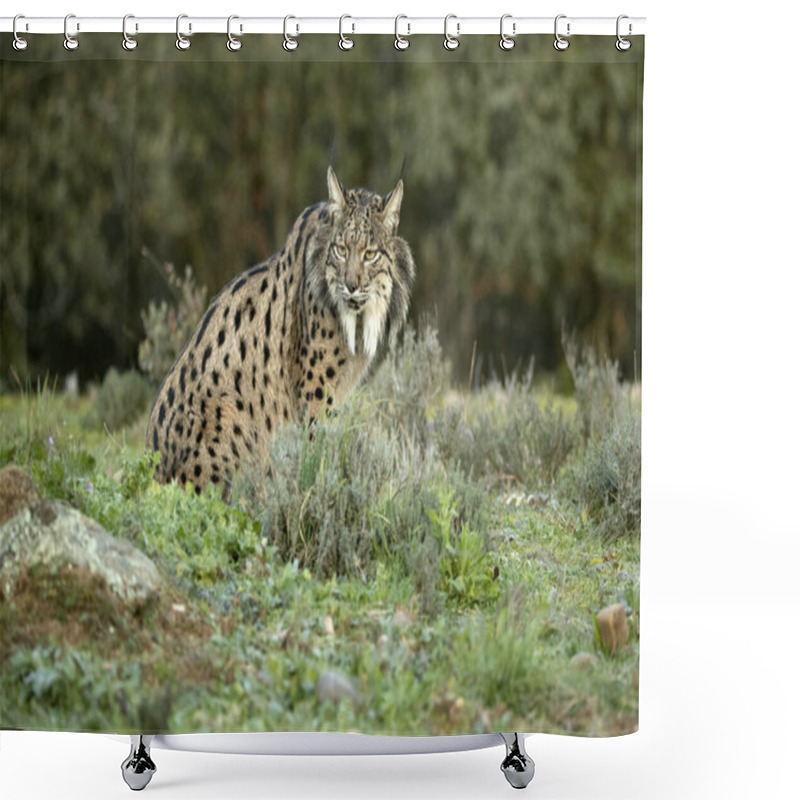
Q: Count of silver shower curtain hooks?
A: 12